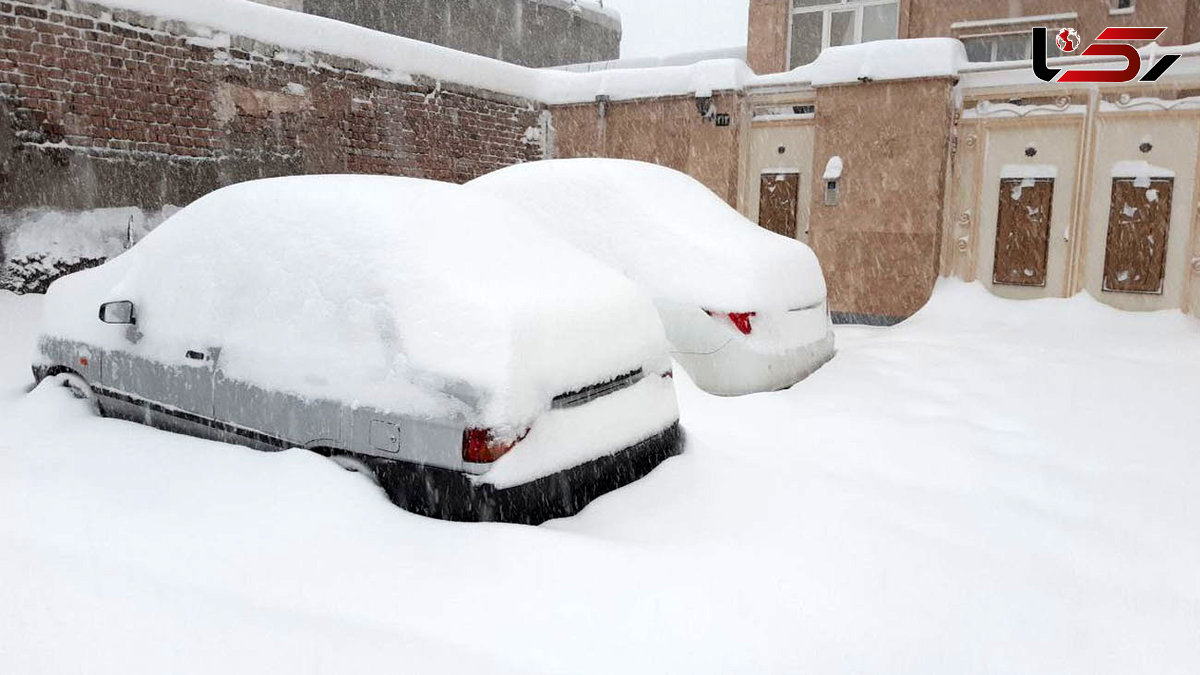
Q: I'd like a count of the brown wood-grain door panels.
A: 3